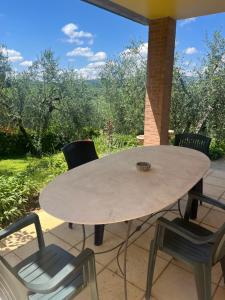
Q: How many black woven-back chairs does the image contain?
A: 2